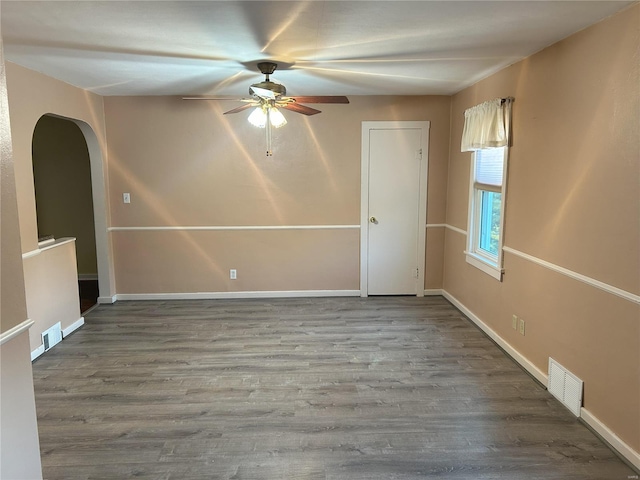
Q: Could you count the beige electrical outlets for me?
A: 2